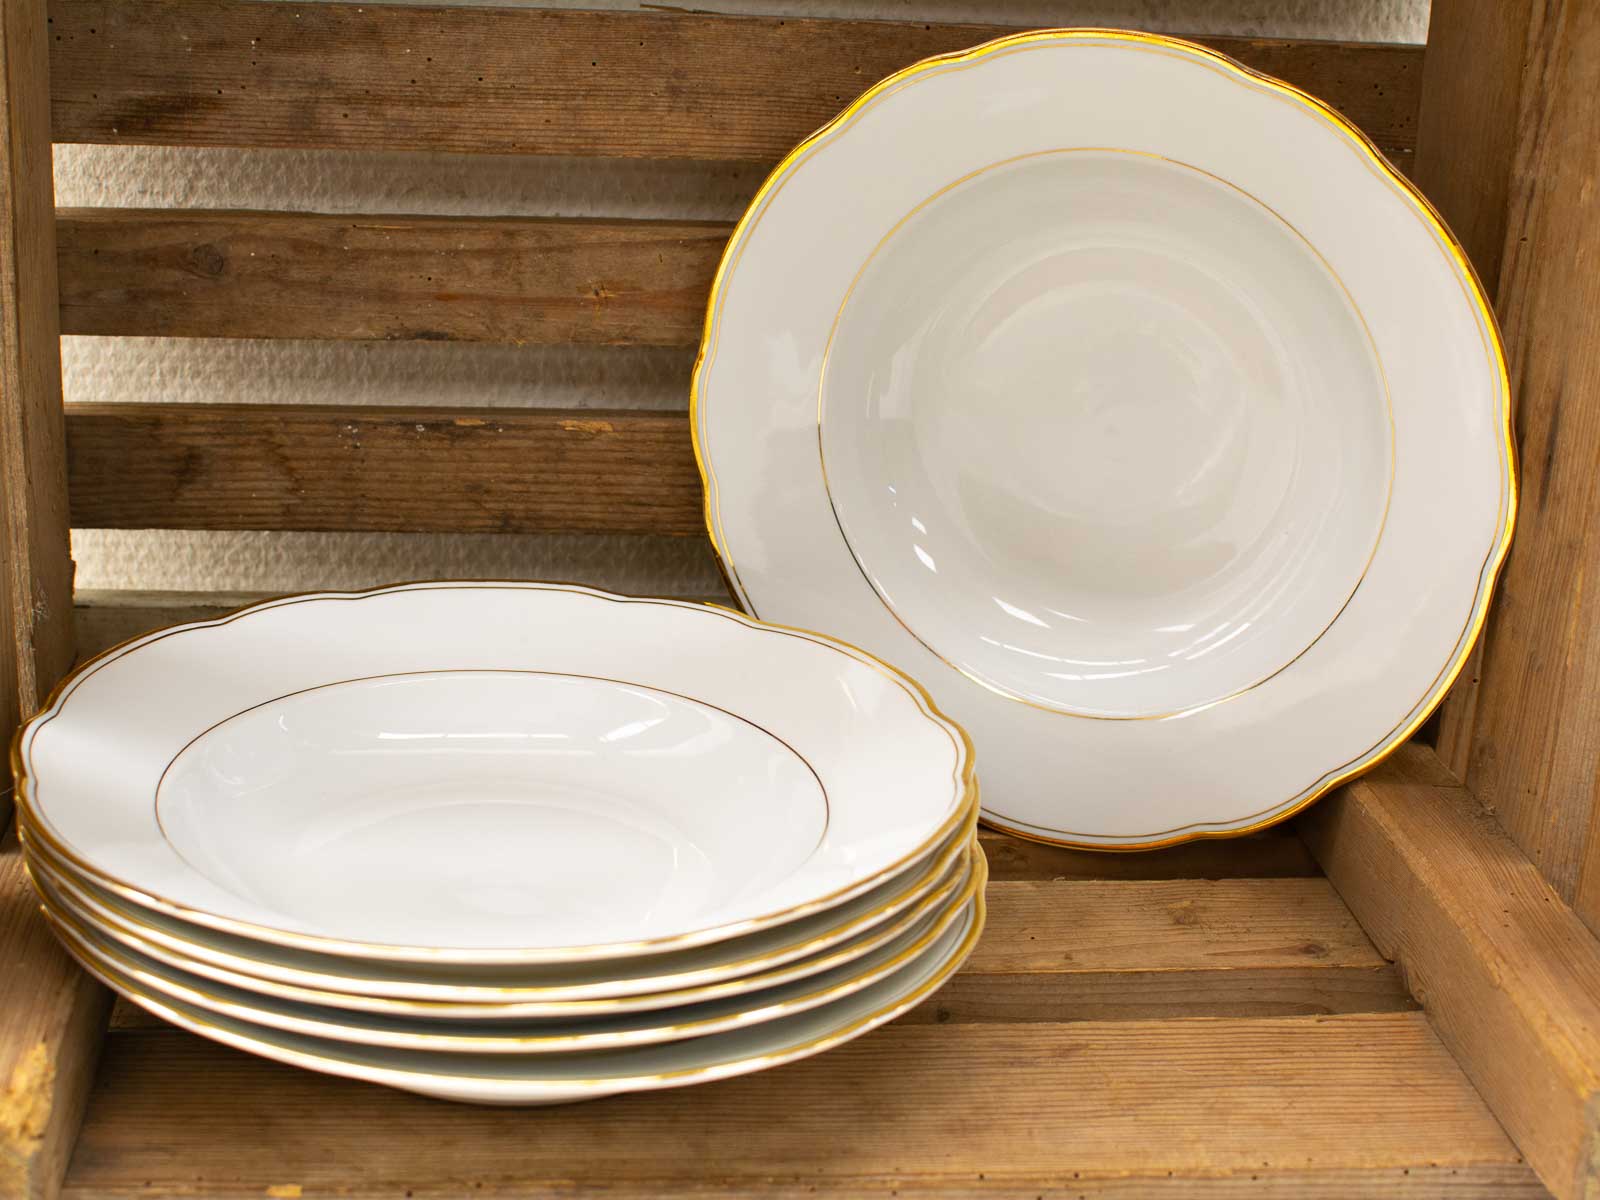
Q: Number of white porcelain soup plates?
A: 6